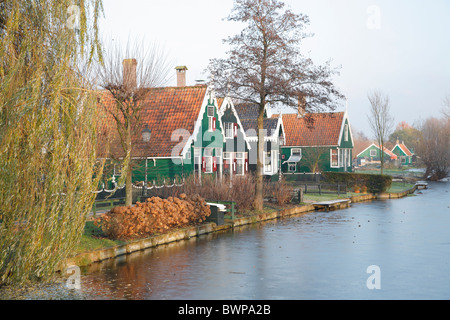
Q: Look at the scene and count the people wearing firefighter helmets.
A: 0